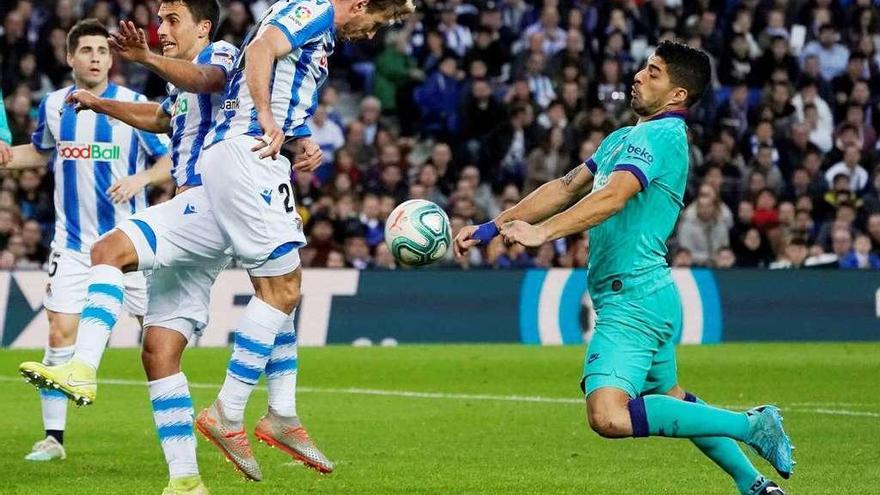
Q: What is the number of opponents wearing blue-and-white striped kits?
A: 3